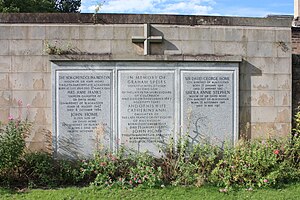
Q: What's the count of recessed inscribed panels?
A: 3